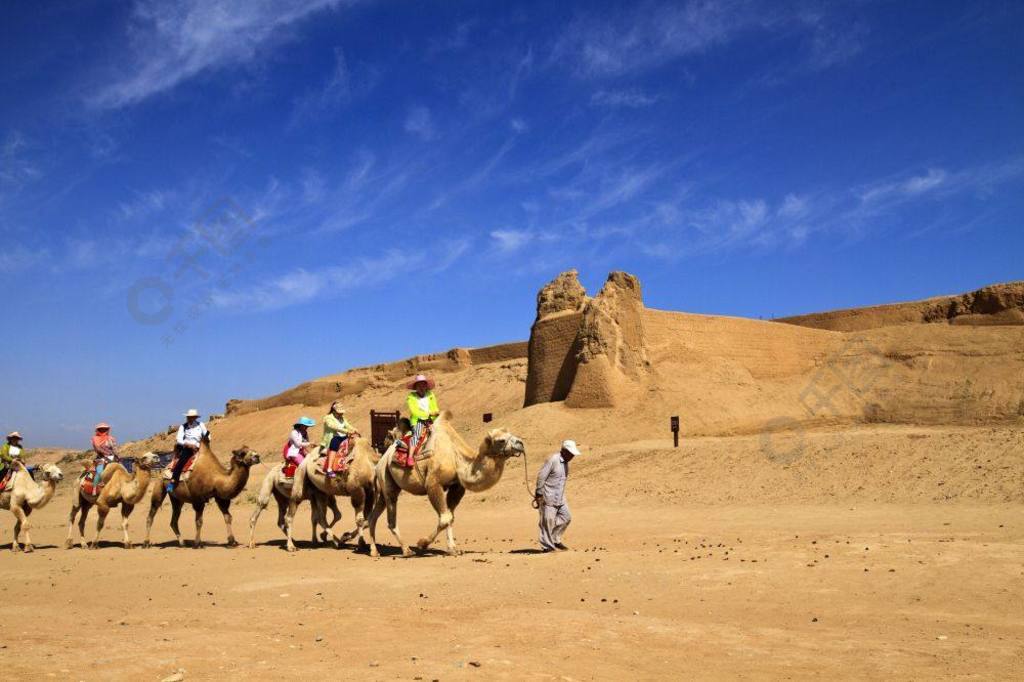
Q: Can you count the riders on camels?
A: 6